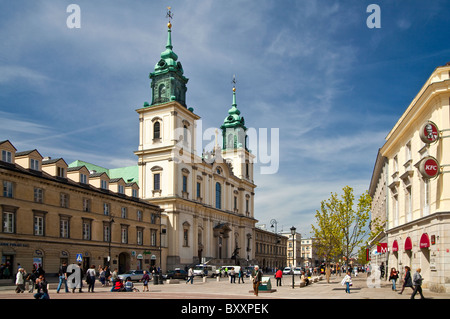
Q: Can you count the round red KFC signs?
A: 2